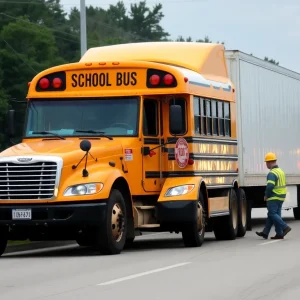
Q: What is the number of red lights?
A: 4